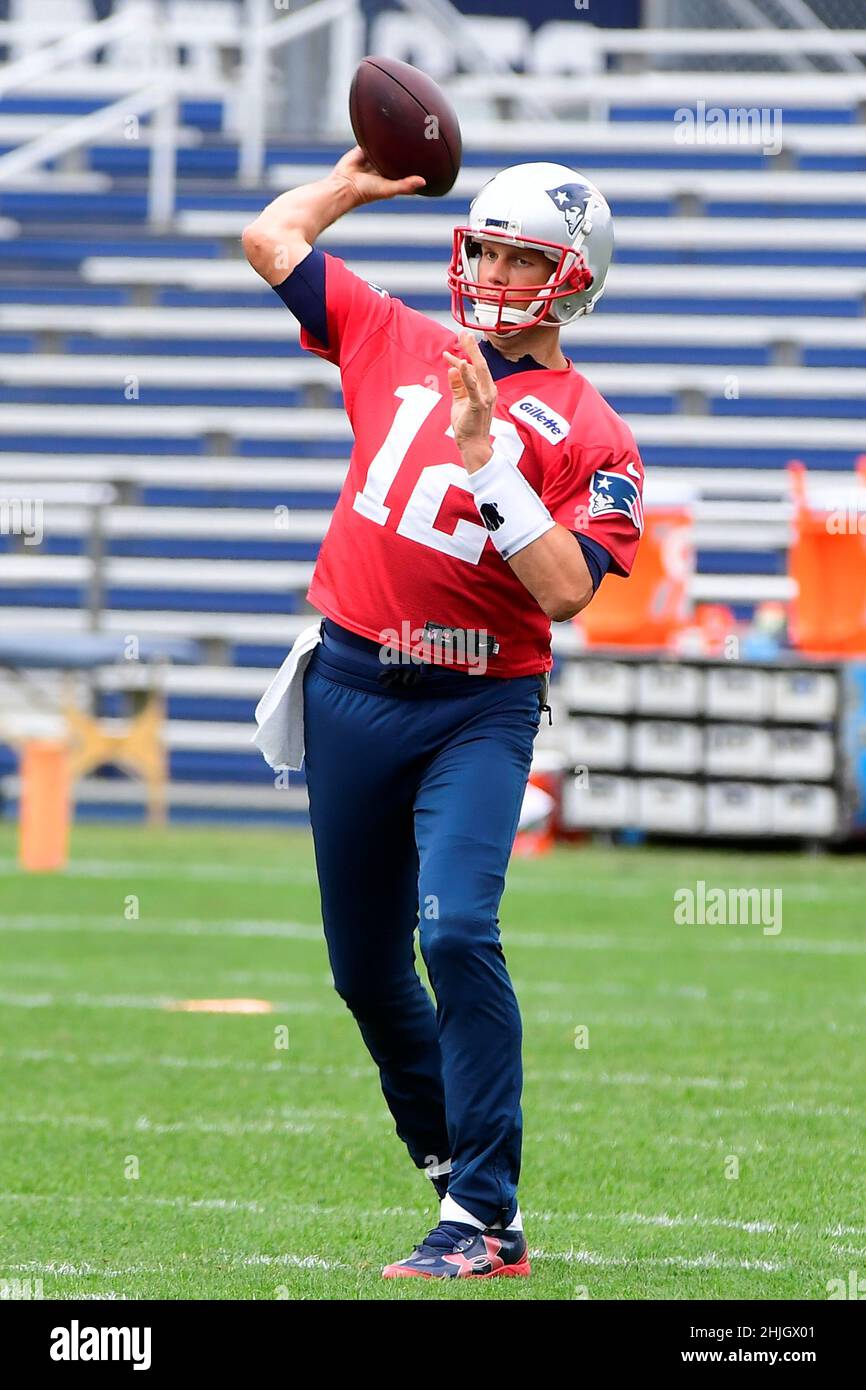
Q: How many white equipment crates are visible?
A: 12